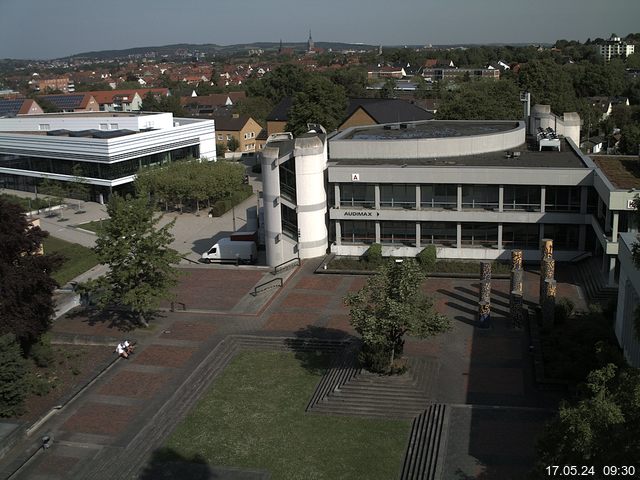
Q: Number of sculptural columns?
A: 3